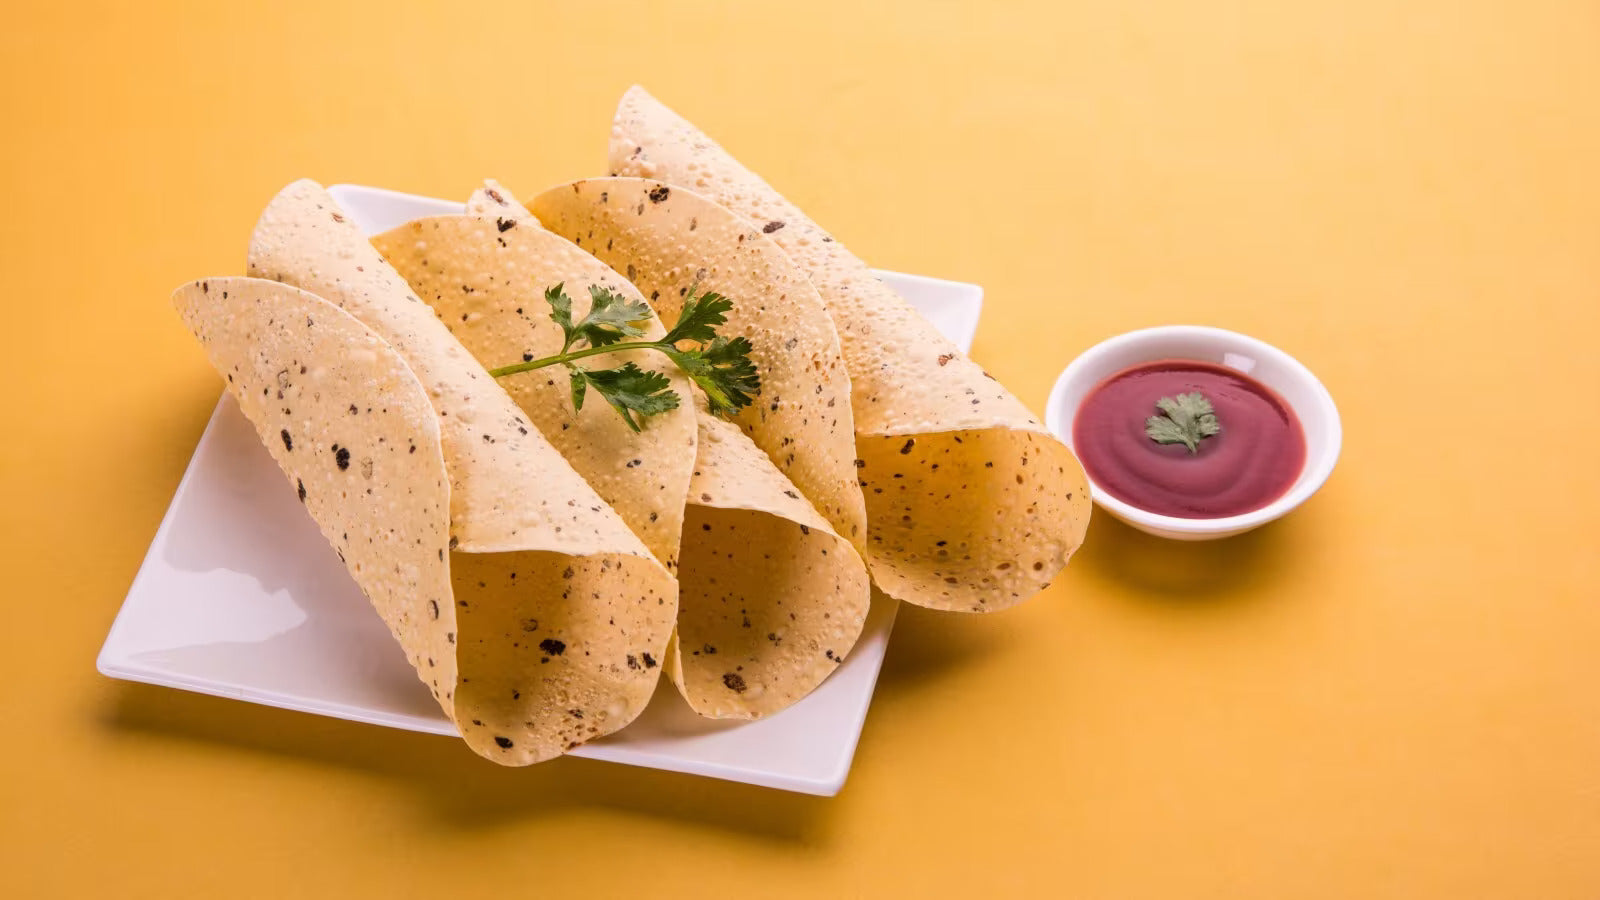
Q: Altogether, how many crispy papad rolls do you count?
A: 3